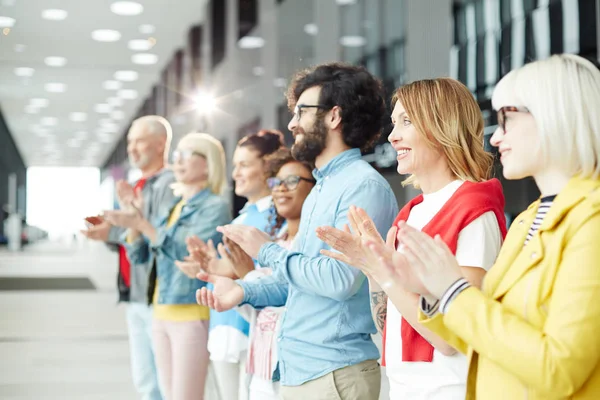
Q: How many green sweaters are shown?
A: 0